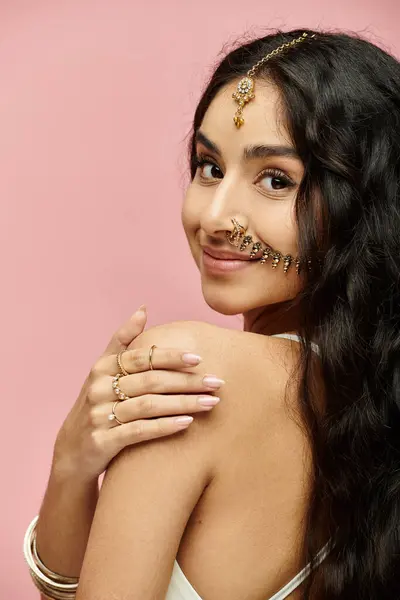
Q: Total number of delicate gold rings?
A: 4